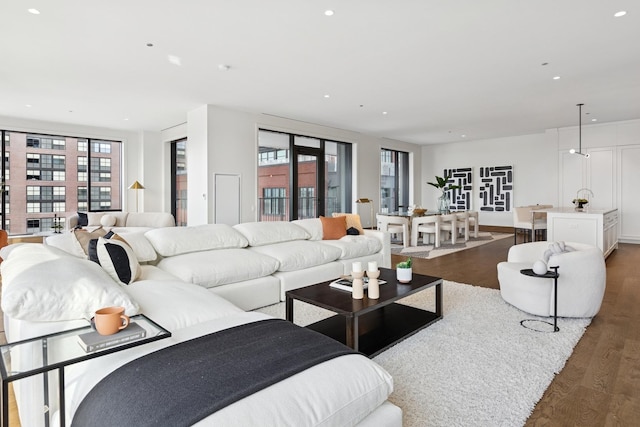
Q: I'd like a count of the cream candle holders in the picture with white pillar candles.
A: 2